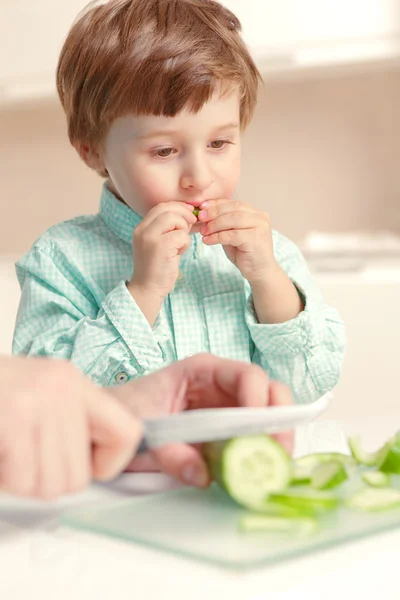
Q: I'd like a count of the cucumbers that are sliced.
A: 1